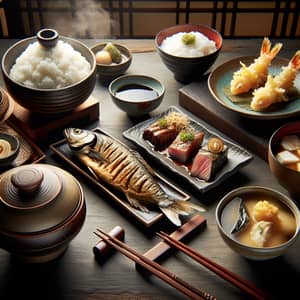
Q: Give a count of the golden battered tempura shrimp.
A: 2